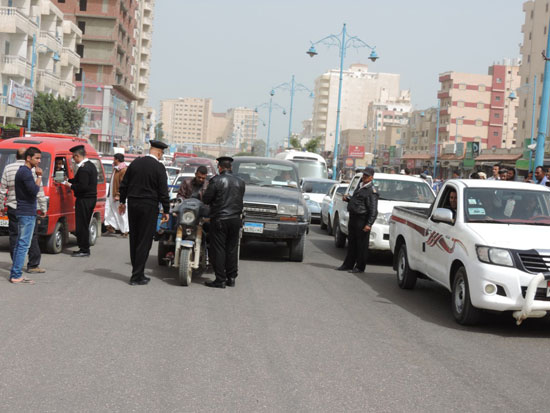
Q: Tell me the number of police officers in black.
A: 4